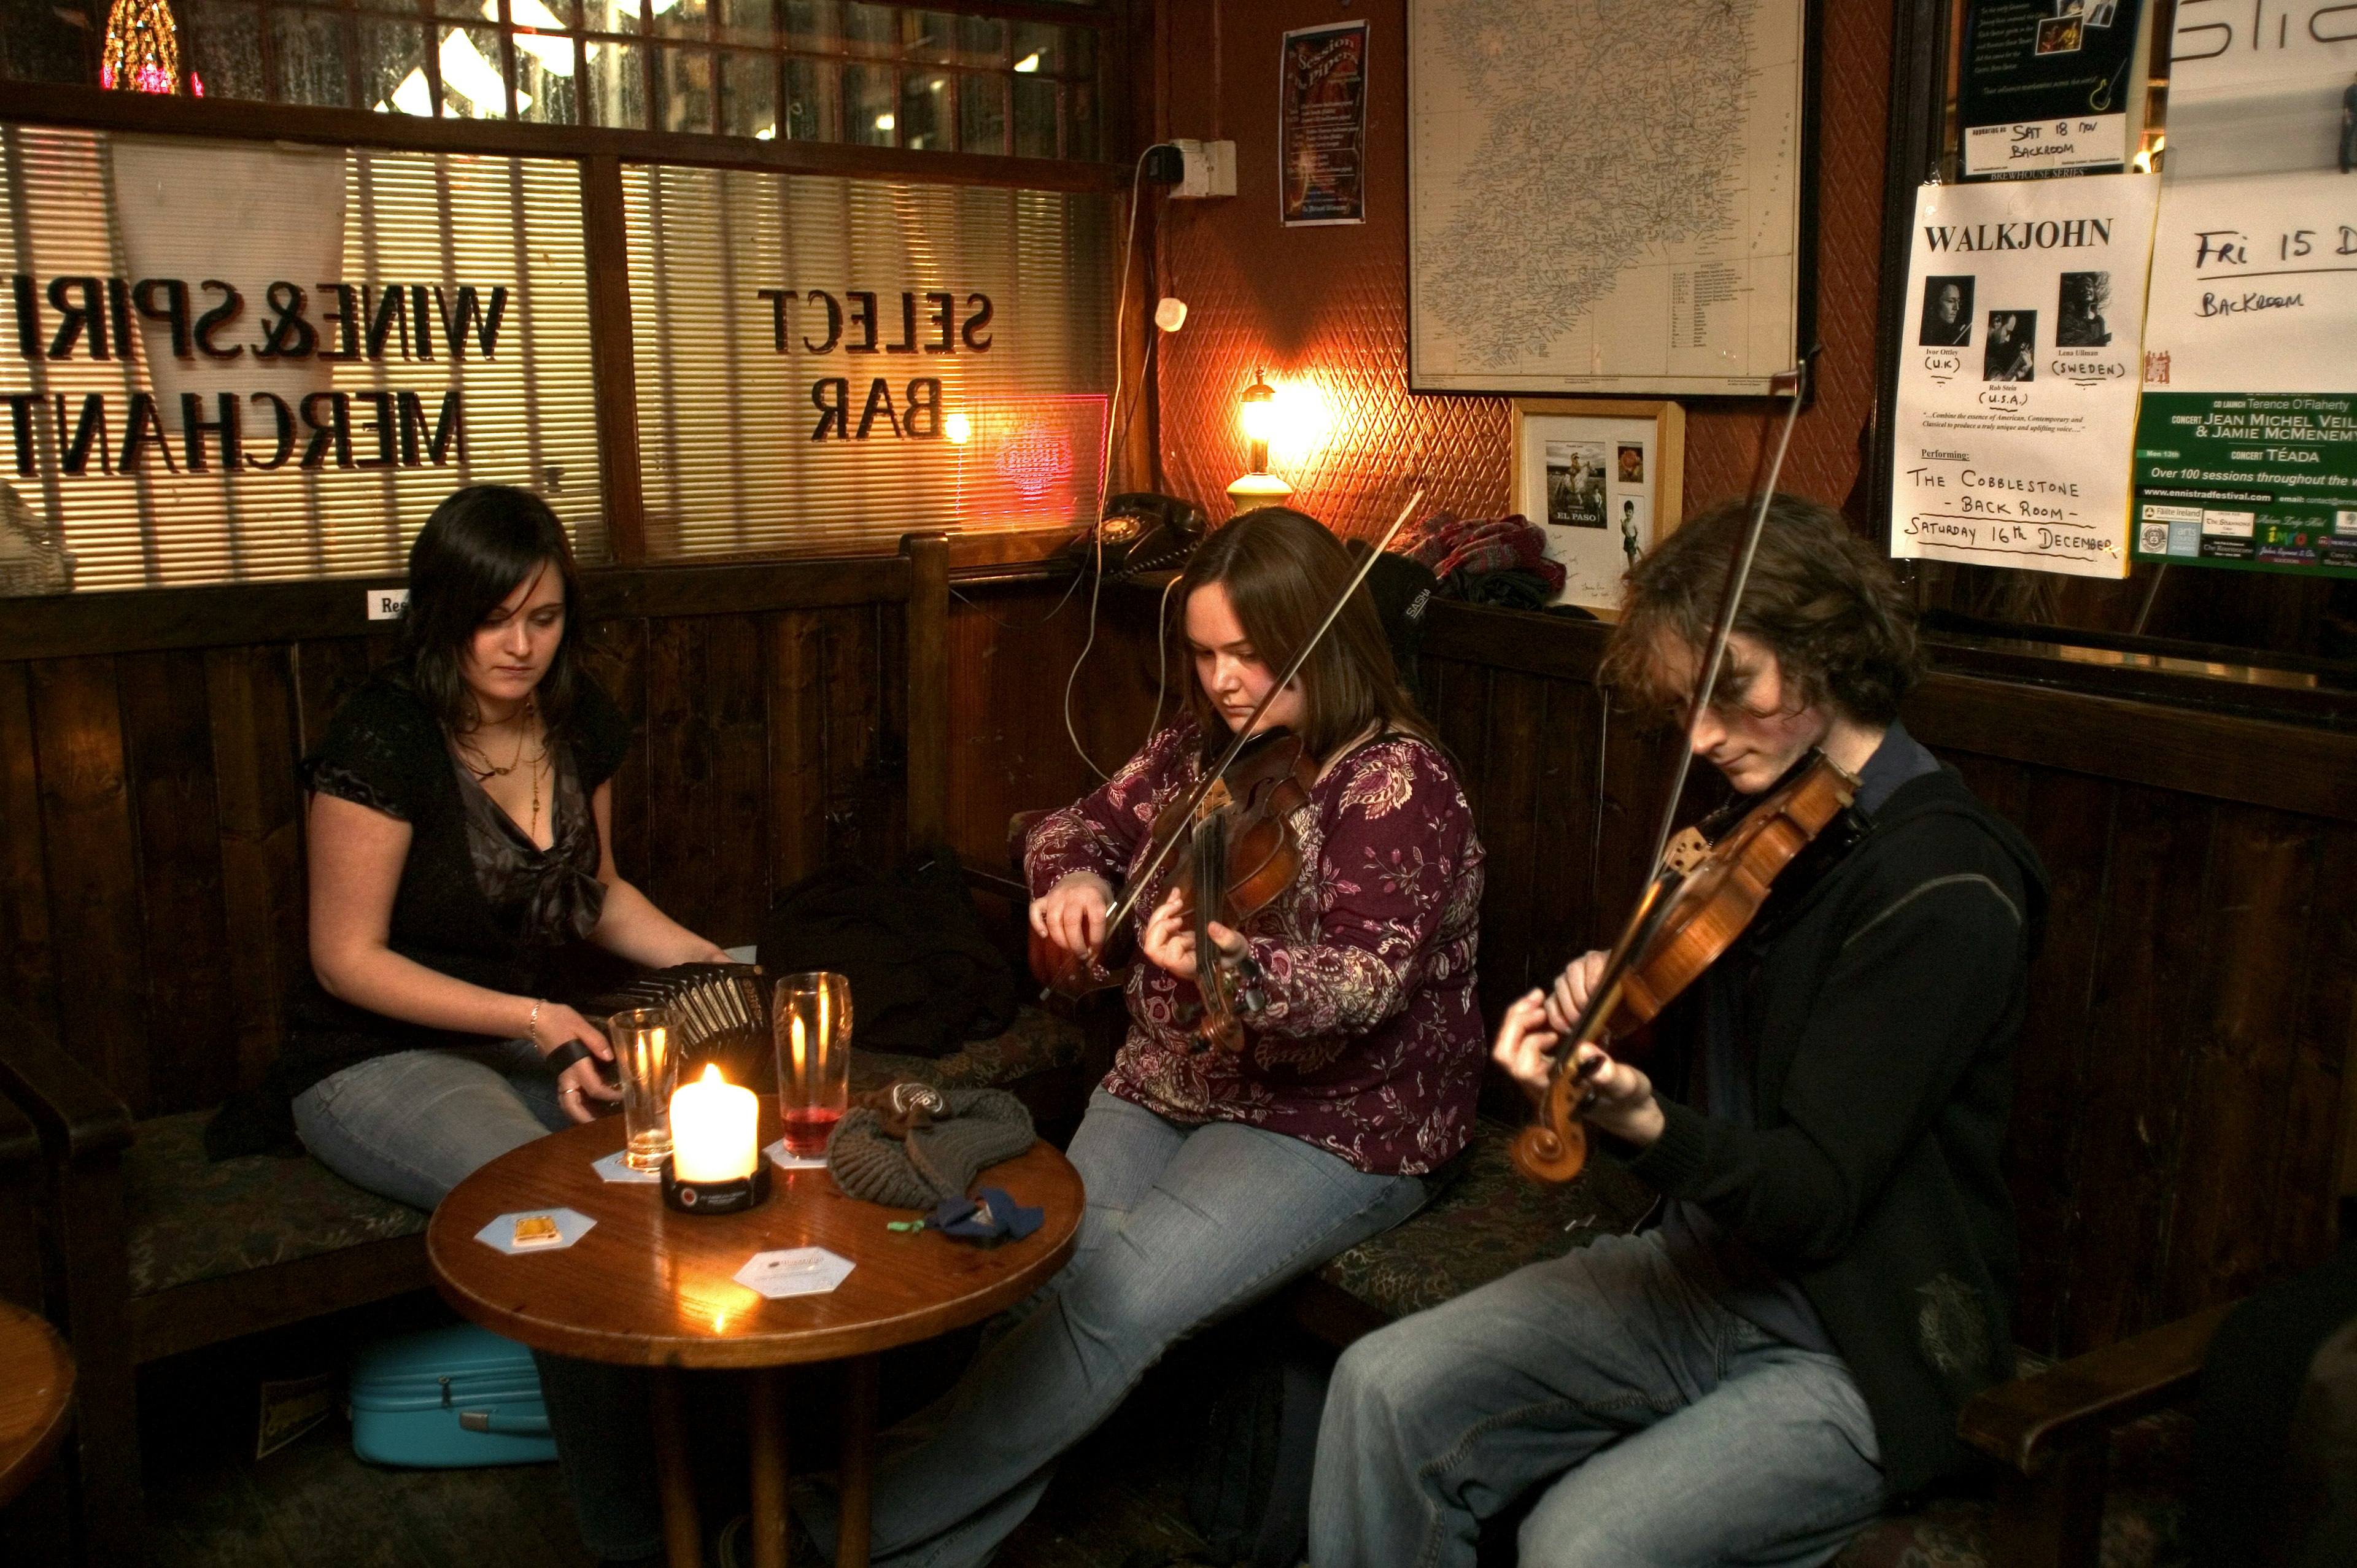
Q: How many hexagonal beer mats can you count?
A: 4